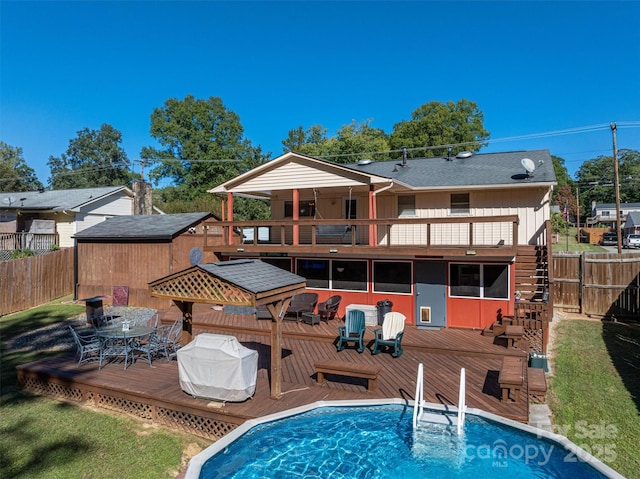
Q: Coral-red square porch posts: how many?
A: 3